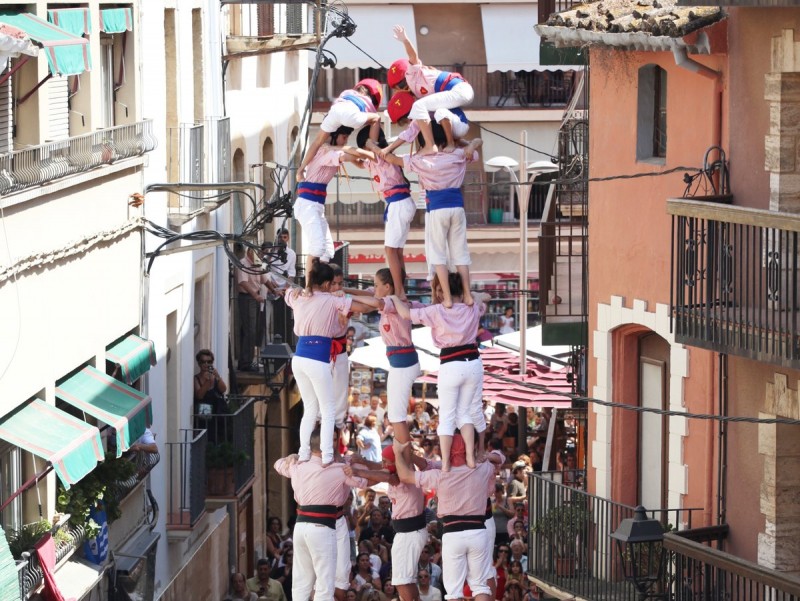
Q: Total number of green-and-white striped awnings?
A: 6